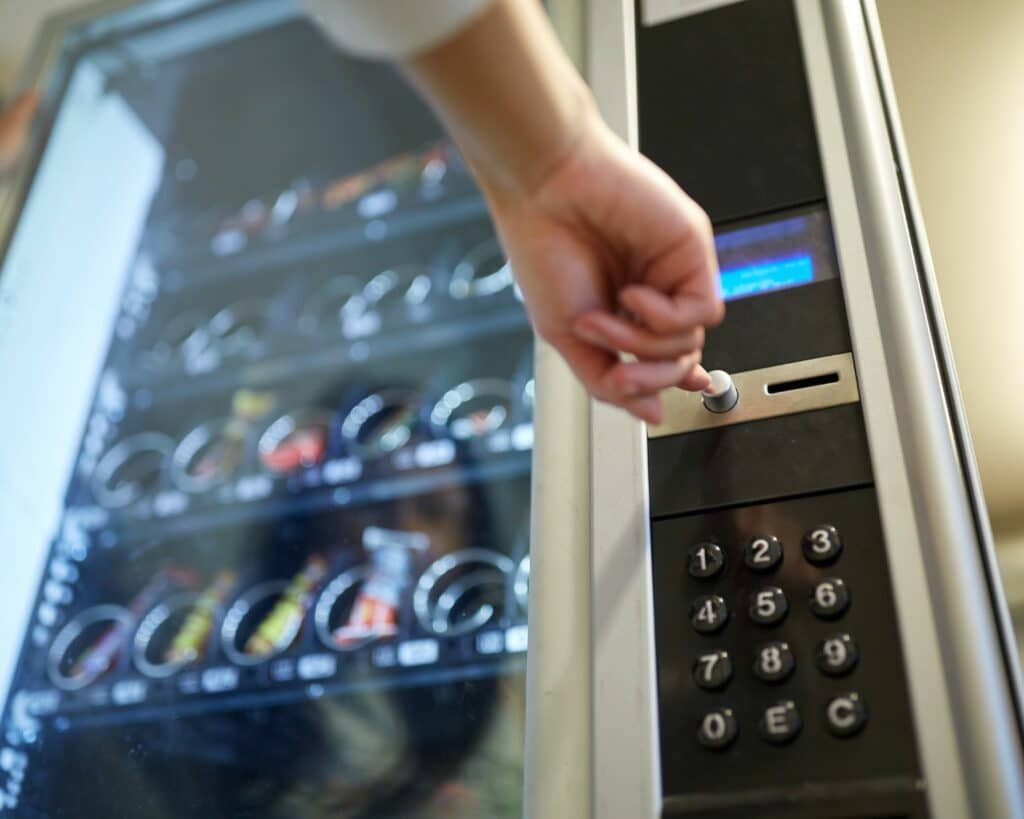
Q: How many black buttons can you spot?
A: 12